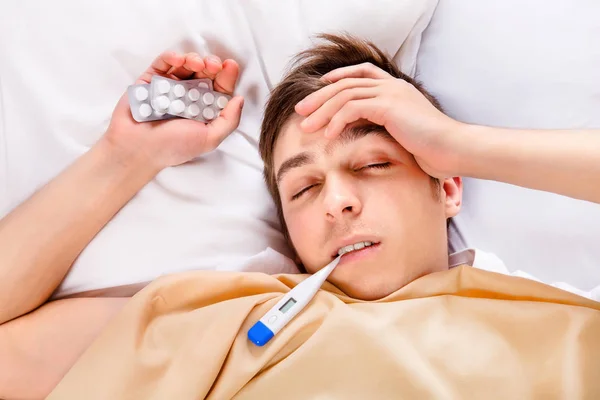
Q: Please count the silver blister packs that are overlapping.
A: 2